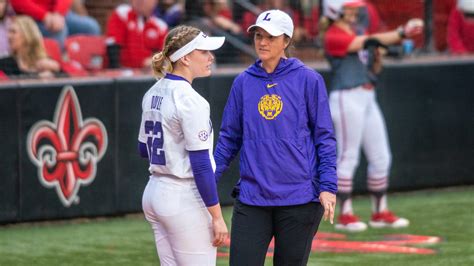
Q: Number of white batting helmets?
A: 1